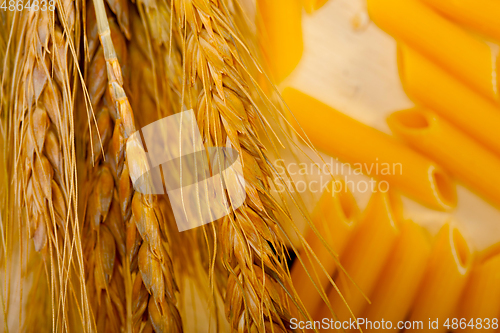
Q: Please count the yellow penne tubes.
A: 12